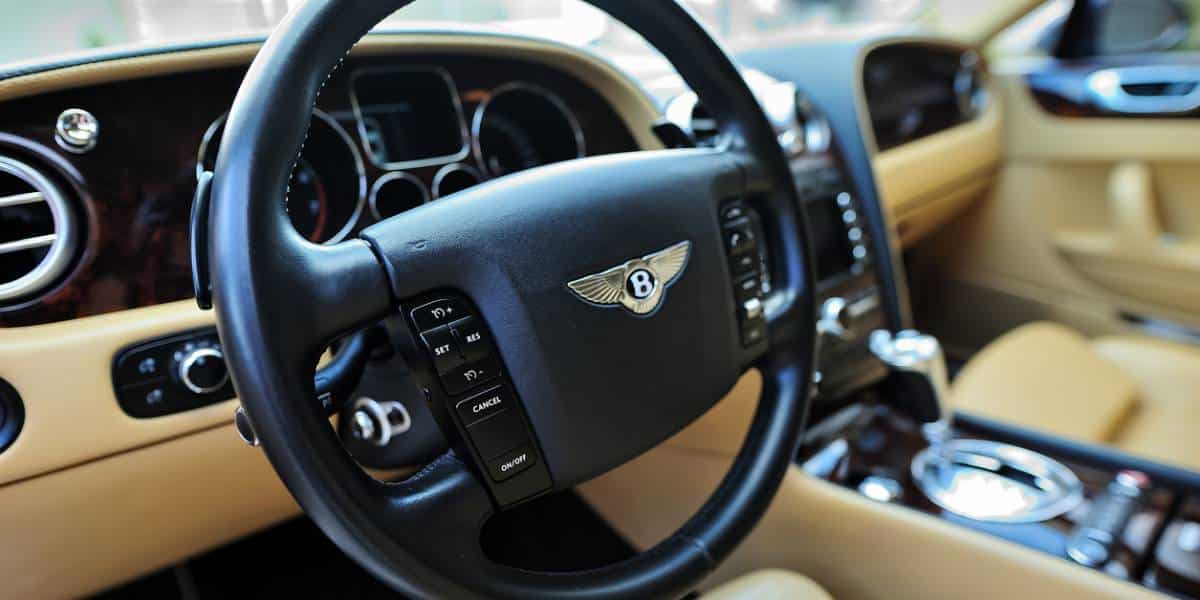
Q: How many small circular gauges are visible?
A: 2